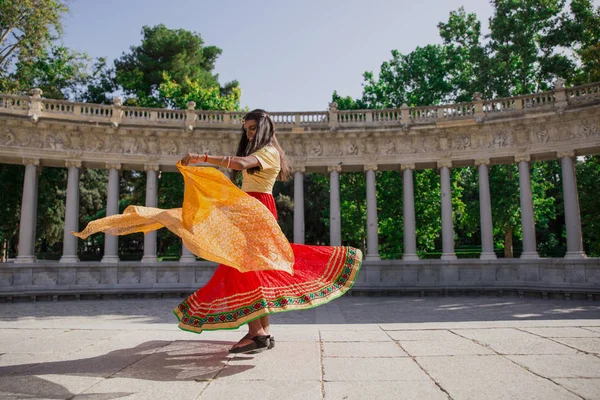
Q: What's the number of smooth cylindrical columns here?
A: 13